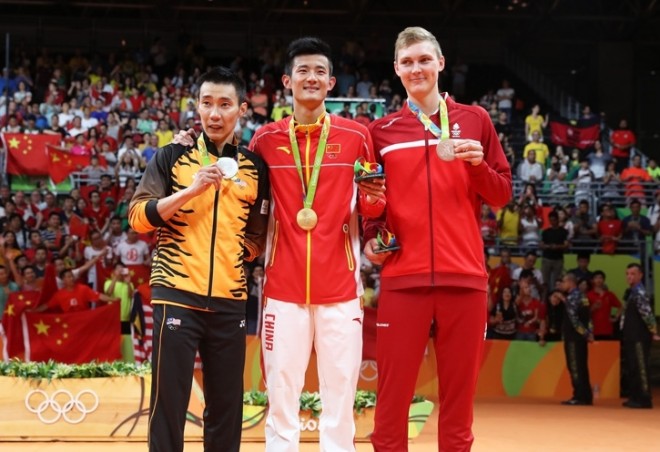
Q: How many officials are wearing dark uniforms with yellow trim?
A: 2